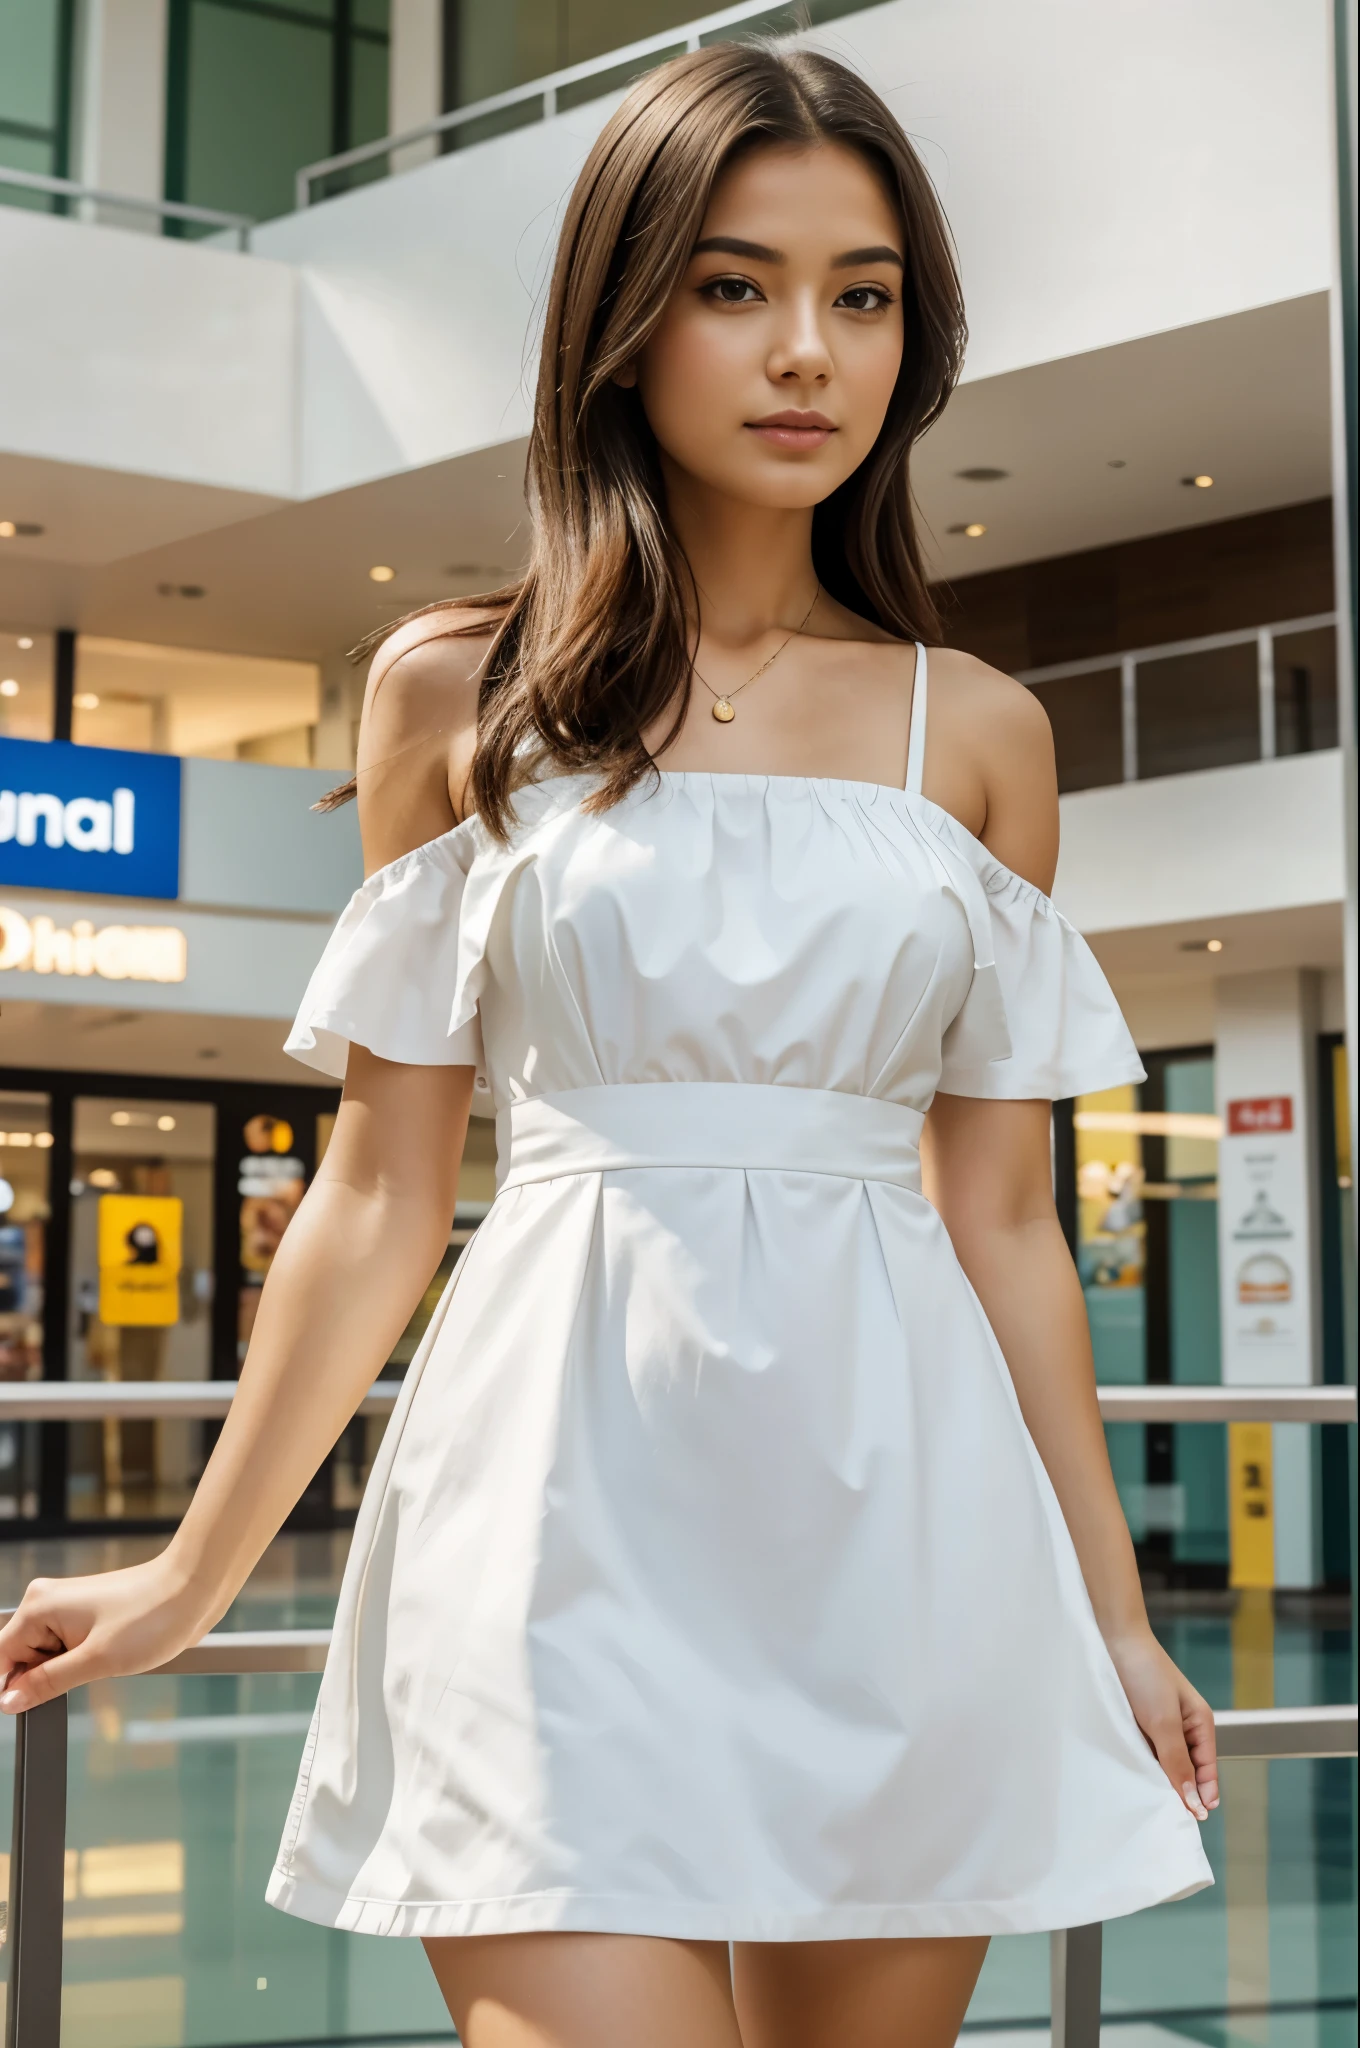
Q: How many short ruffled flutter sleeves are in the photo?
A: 2